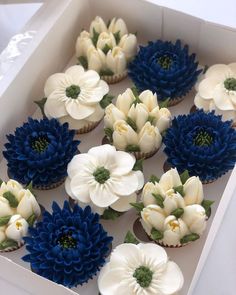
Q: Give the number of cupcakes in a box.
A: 12